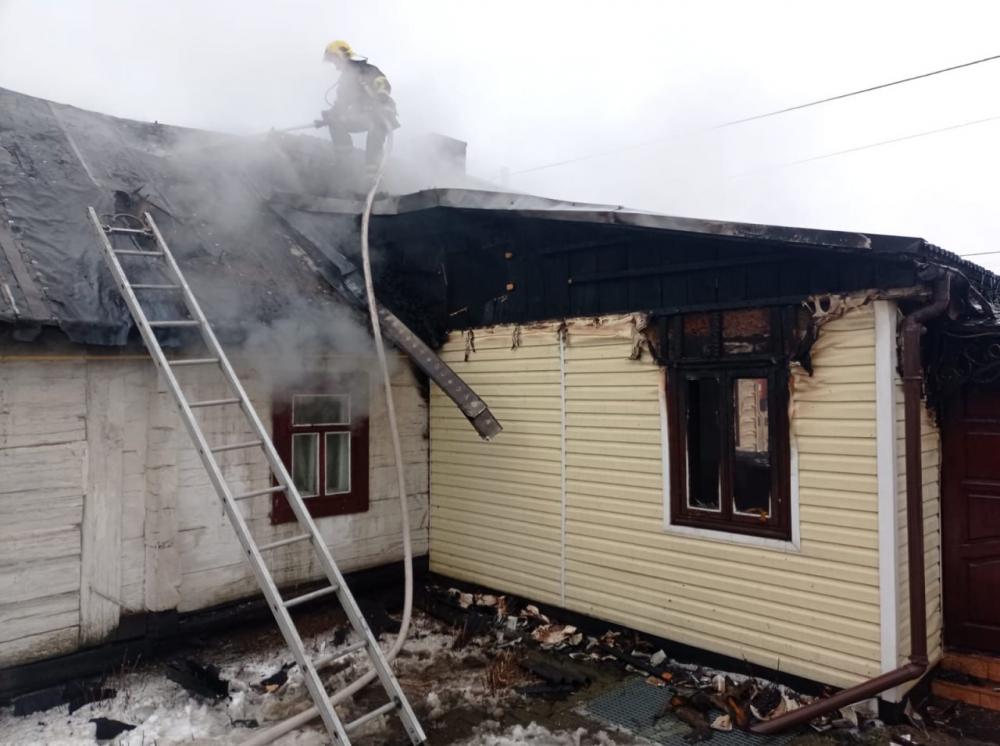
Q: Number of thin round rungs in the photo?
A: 12